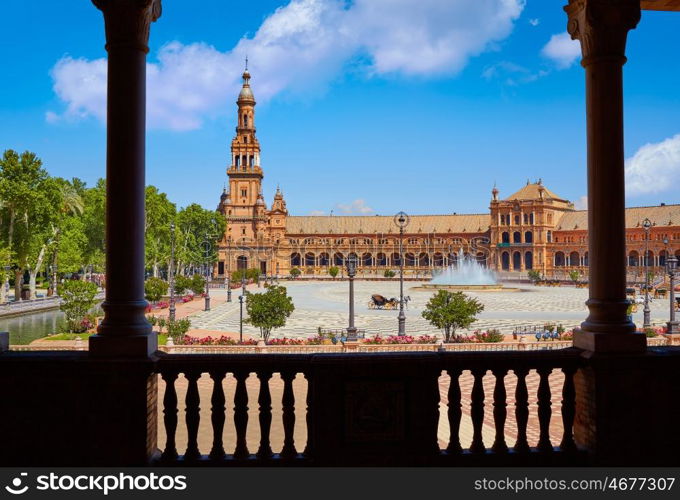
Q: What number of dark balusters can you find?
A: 12